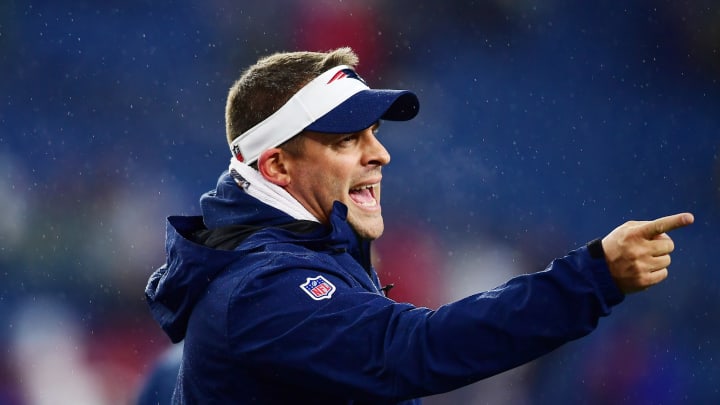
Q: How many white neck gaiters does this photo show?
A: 1